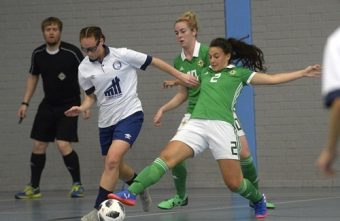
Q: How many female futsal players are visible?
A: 3